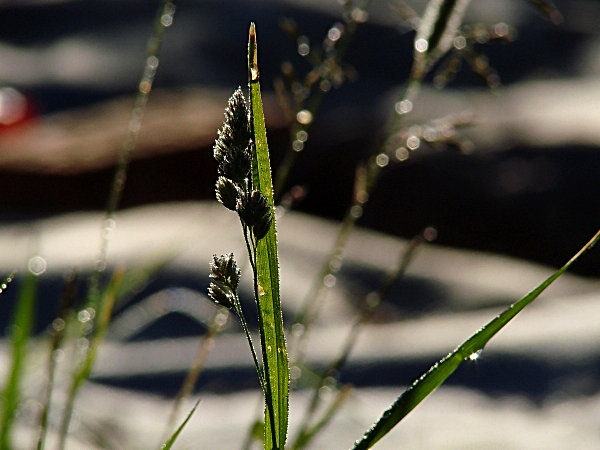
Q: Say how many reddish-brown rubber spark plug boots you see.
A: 0